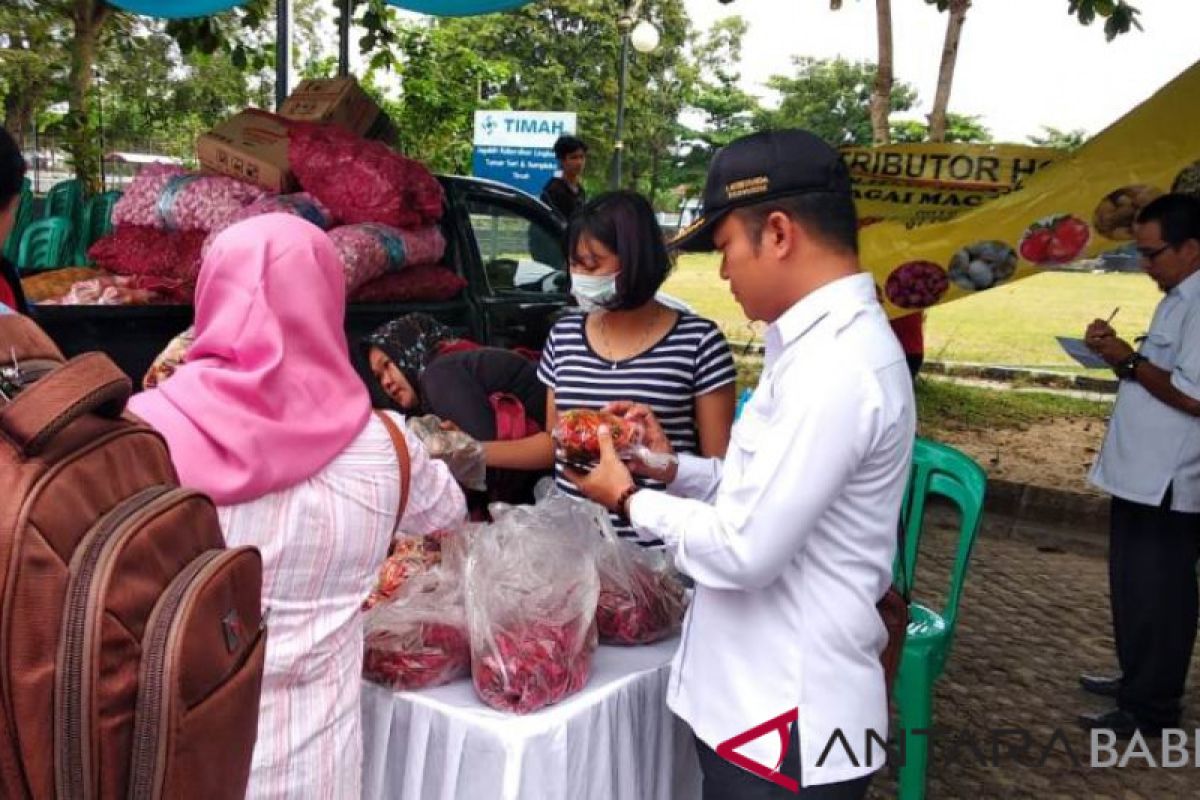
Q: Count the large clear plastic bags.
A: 3